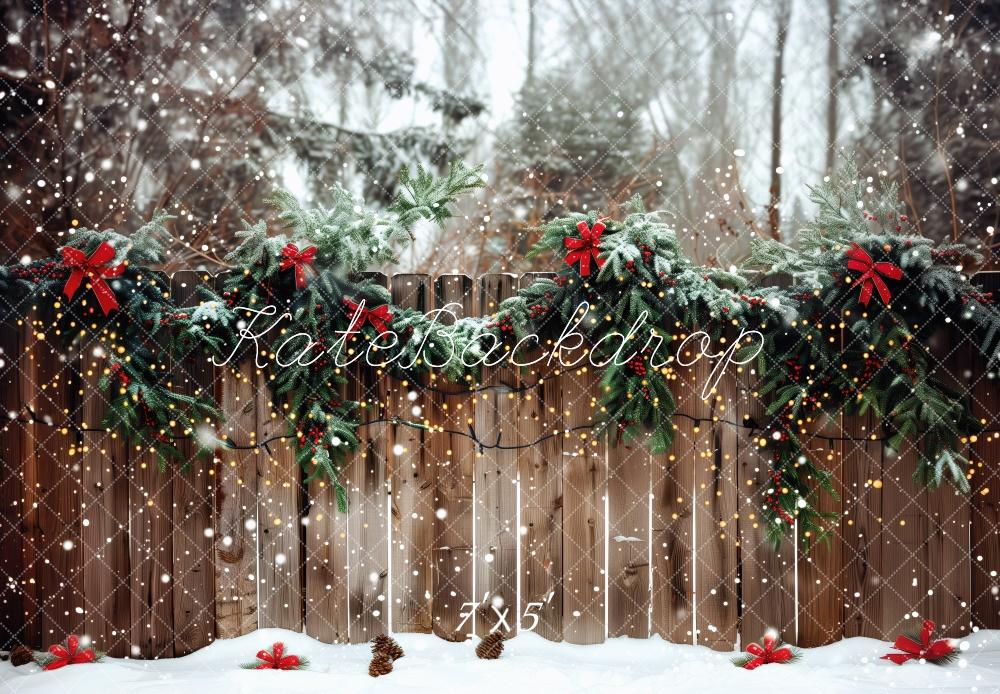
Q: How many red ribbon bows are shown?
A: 9